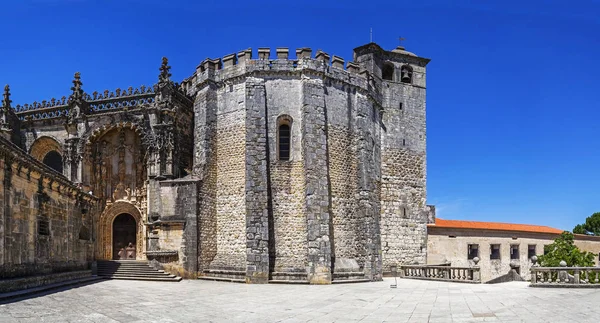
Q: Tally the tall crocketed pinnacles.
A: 3